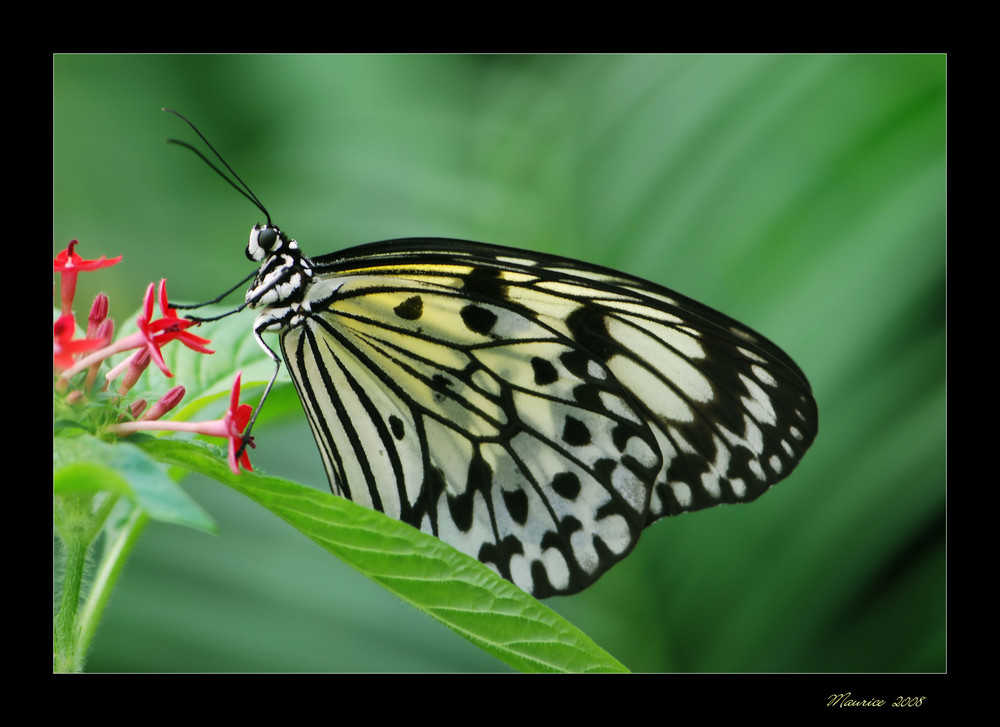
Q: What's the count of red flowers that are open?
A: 5